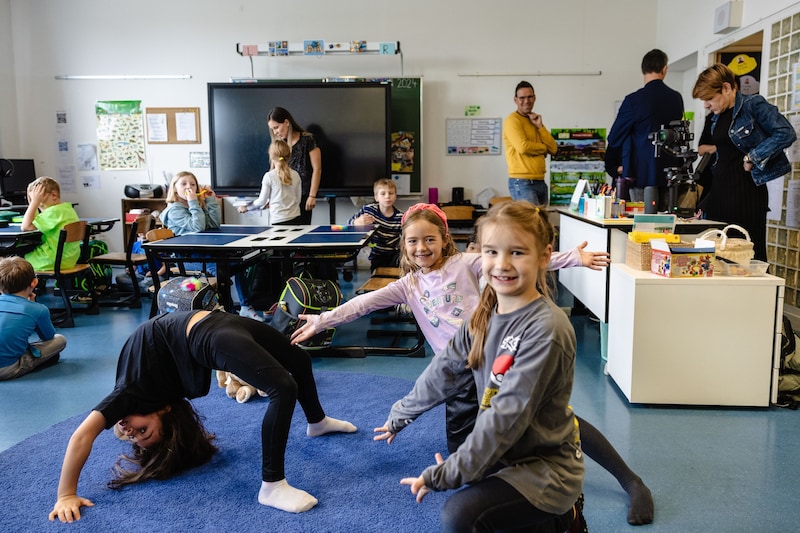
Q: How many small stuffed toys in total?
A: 1